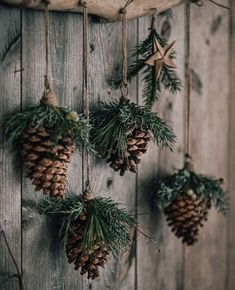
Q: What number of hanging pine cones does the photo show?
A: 4